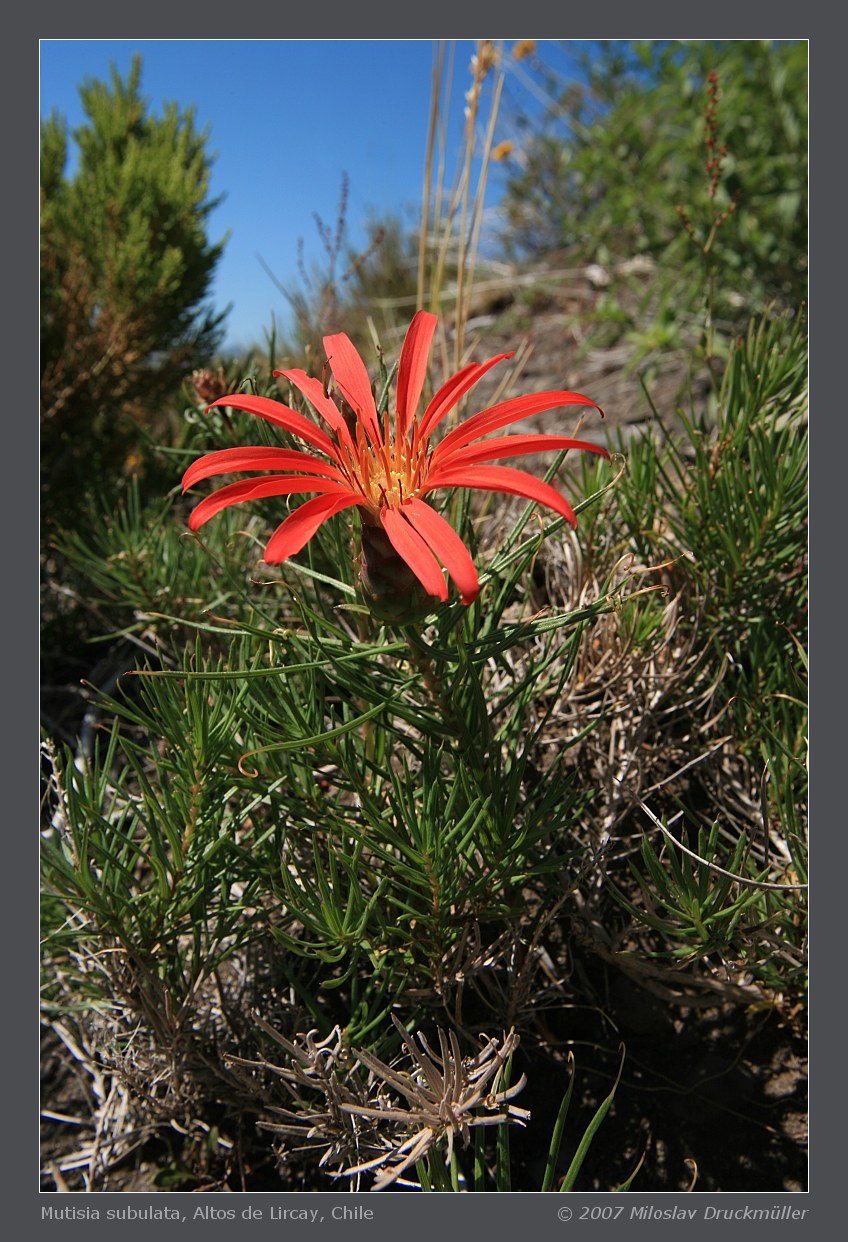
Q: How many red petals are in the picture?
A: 13